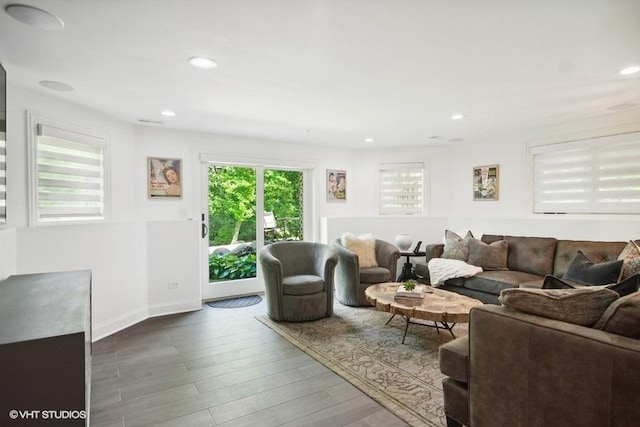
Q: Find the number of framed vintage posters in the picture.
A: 3